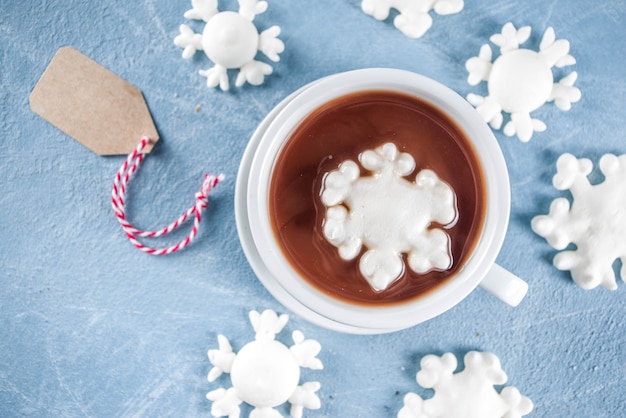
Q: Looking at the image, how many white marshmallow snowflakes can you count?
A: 7